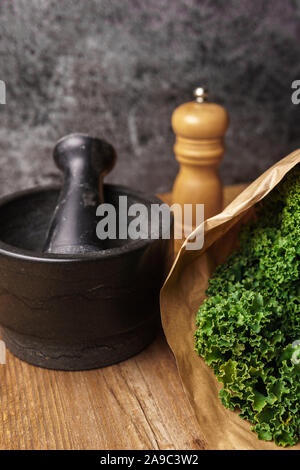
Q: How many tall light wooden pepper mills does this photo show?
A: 1